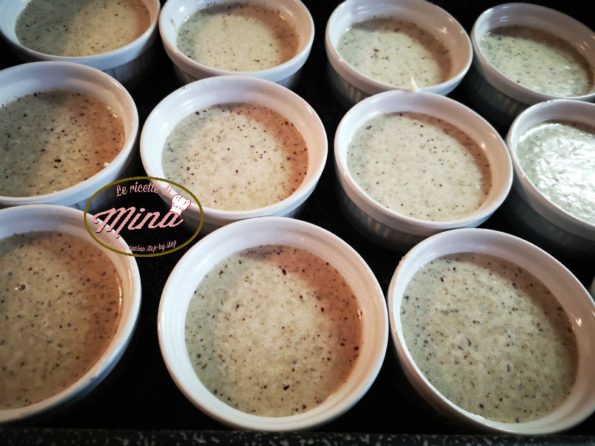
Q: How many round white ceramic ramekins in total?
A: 11